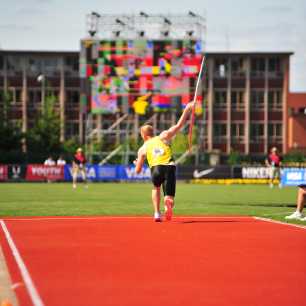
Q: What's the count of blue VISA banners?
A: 2